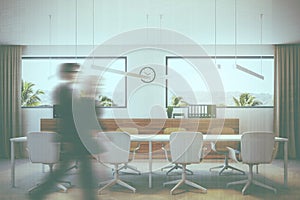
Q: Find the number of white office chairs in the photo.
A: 4